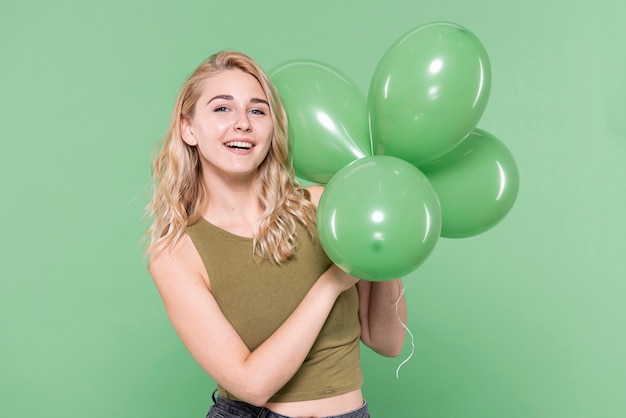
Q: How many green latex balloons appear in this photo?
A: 4